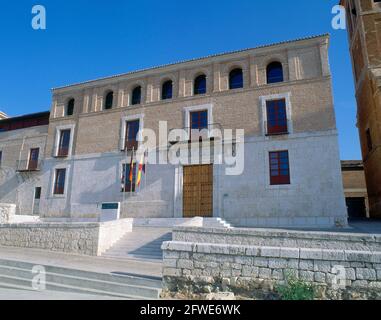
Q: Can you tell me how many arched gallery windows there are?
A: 7